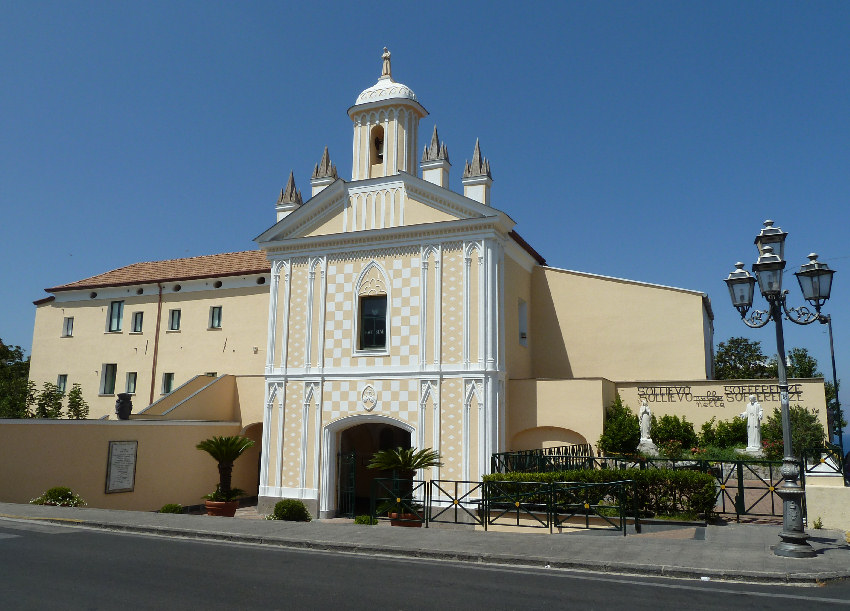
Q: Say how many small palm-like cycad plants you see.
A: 2